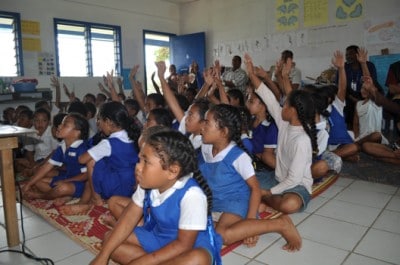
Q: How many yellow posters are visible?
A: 5